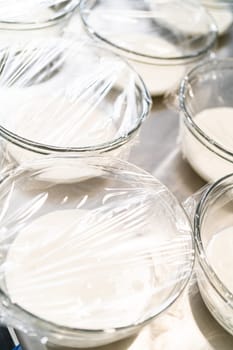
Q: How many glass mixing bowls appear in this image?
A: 7